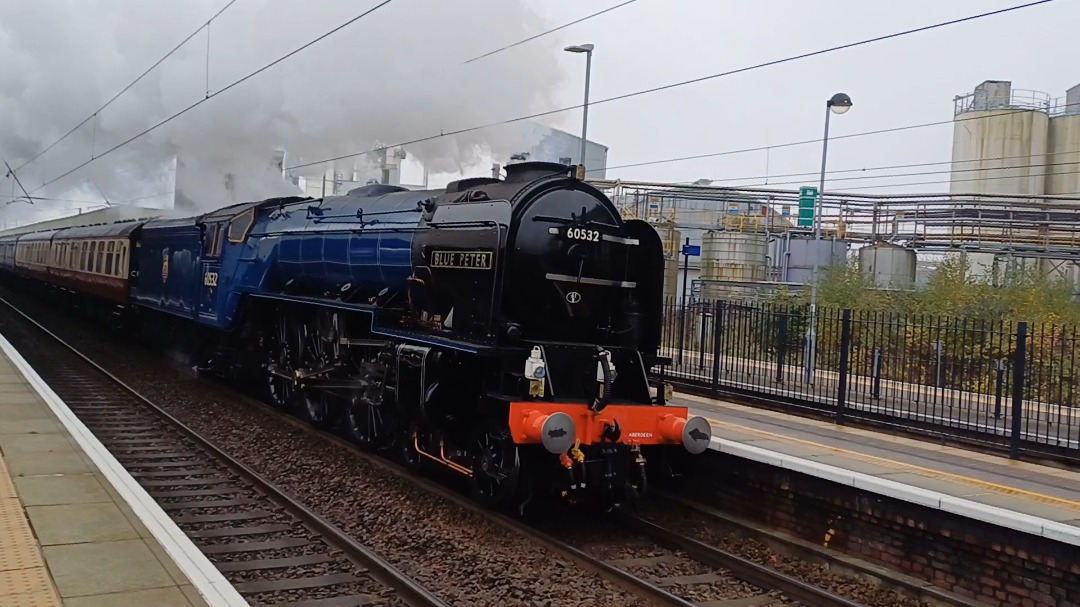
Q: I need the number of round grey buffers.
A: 2